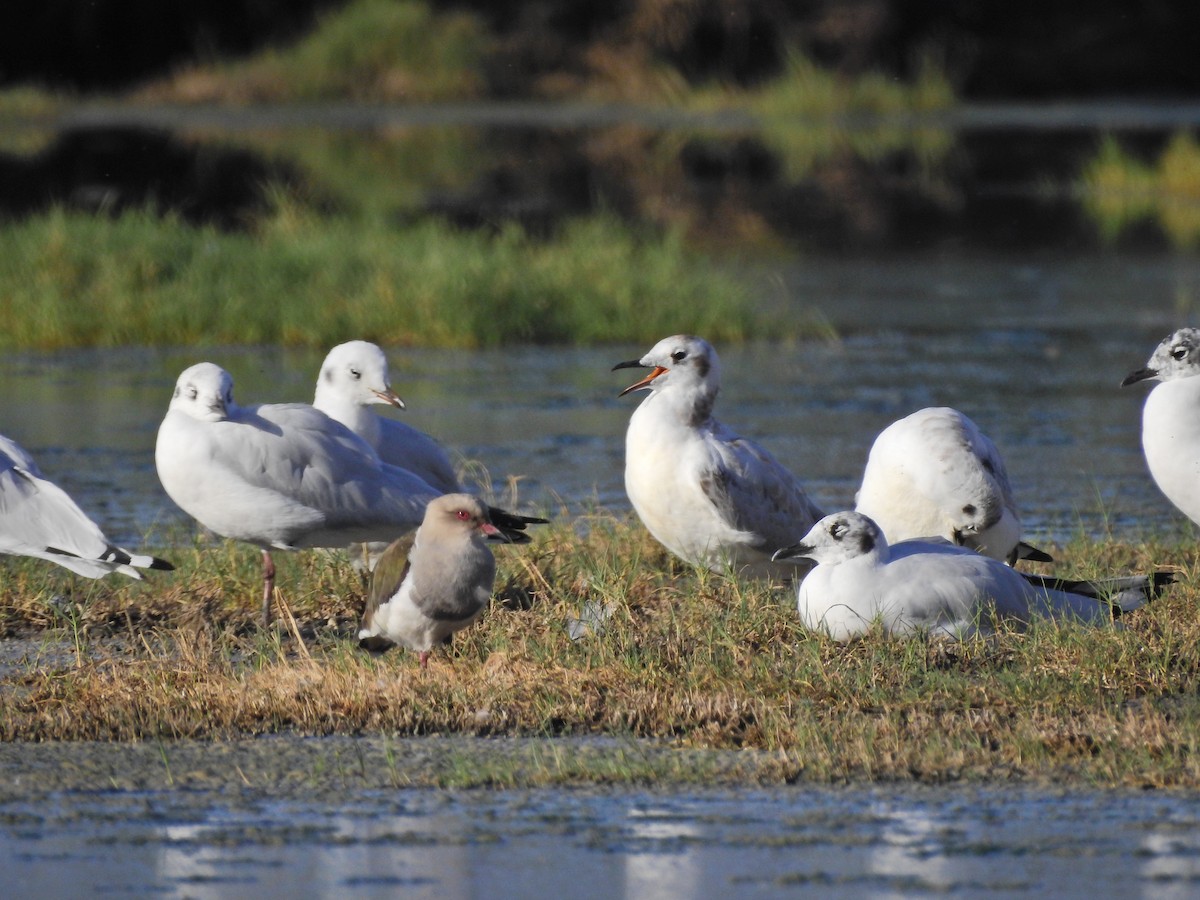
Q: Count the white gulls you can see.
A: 7